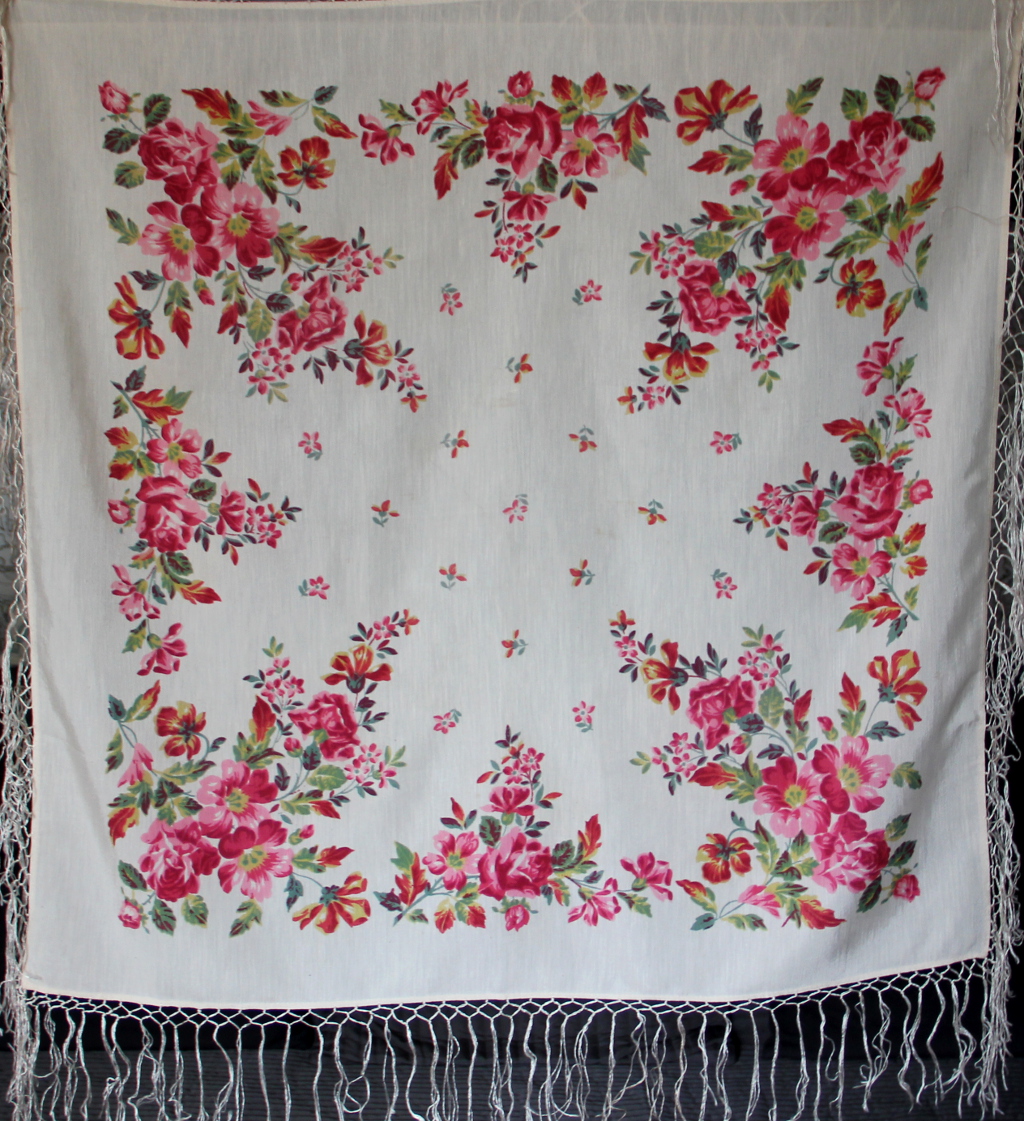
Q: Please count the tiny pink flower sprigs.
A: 9